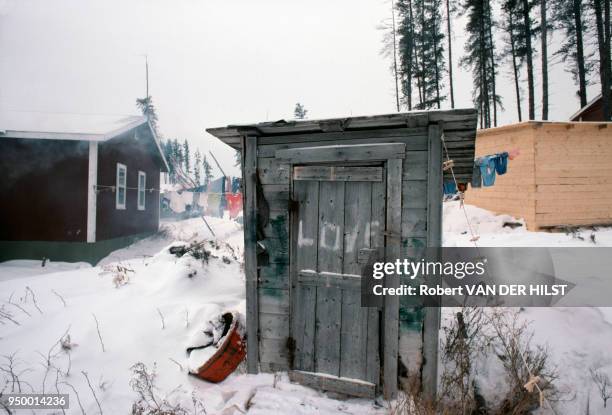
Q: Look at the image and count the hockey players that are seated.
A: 0